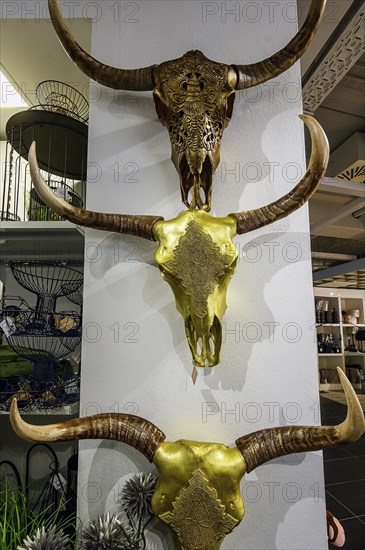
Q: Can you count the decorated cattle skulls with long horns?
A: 3